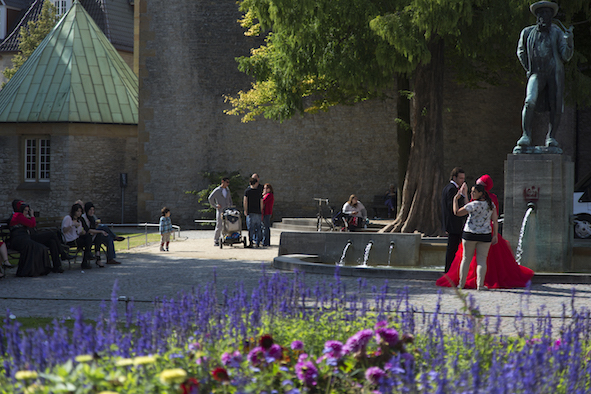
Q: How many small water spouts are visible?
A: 3